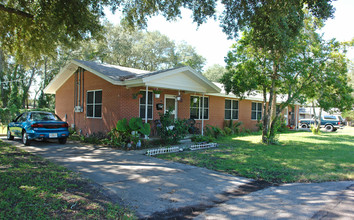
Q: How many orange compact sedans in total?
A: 0